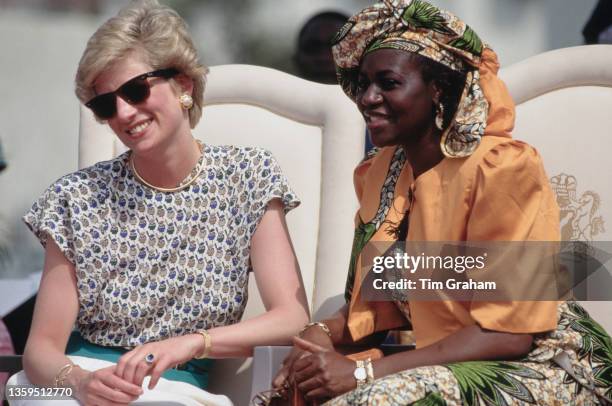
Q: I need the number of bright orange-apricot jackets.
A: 1